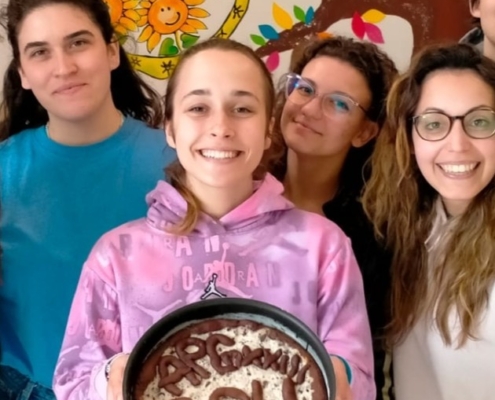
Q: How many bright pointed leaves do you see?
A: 10